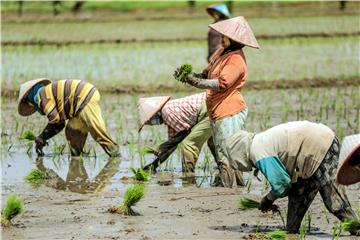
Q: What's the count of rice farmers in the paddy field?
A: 6